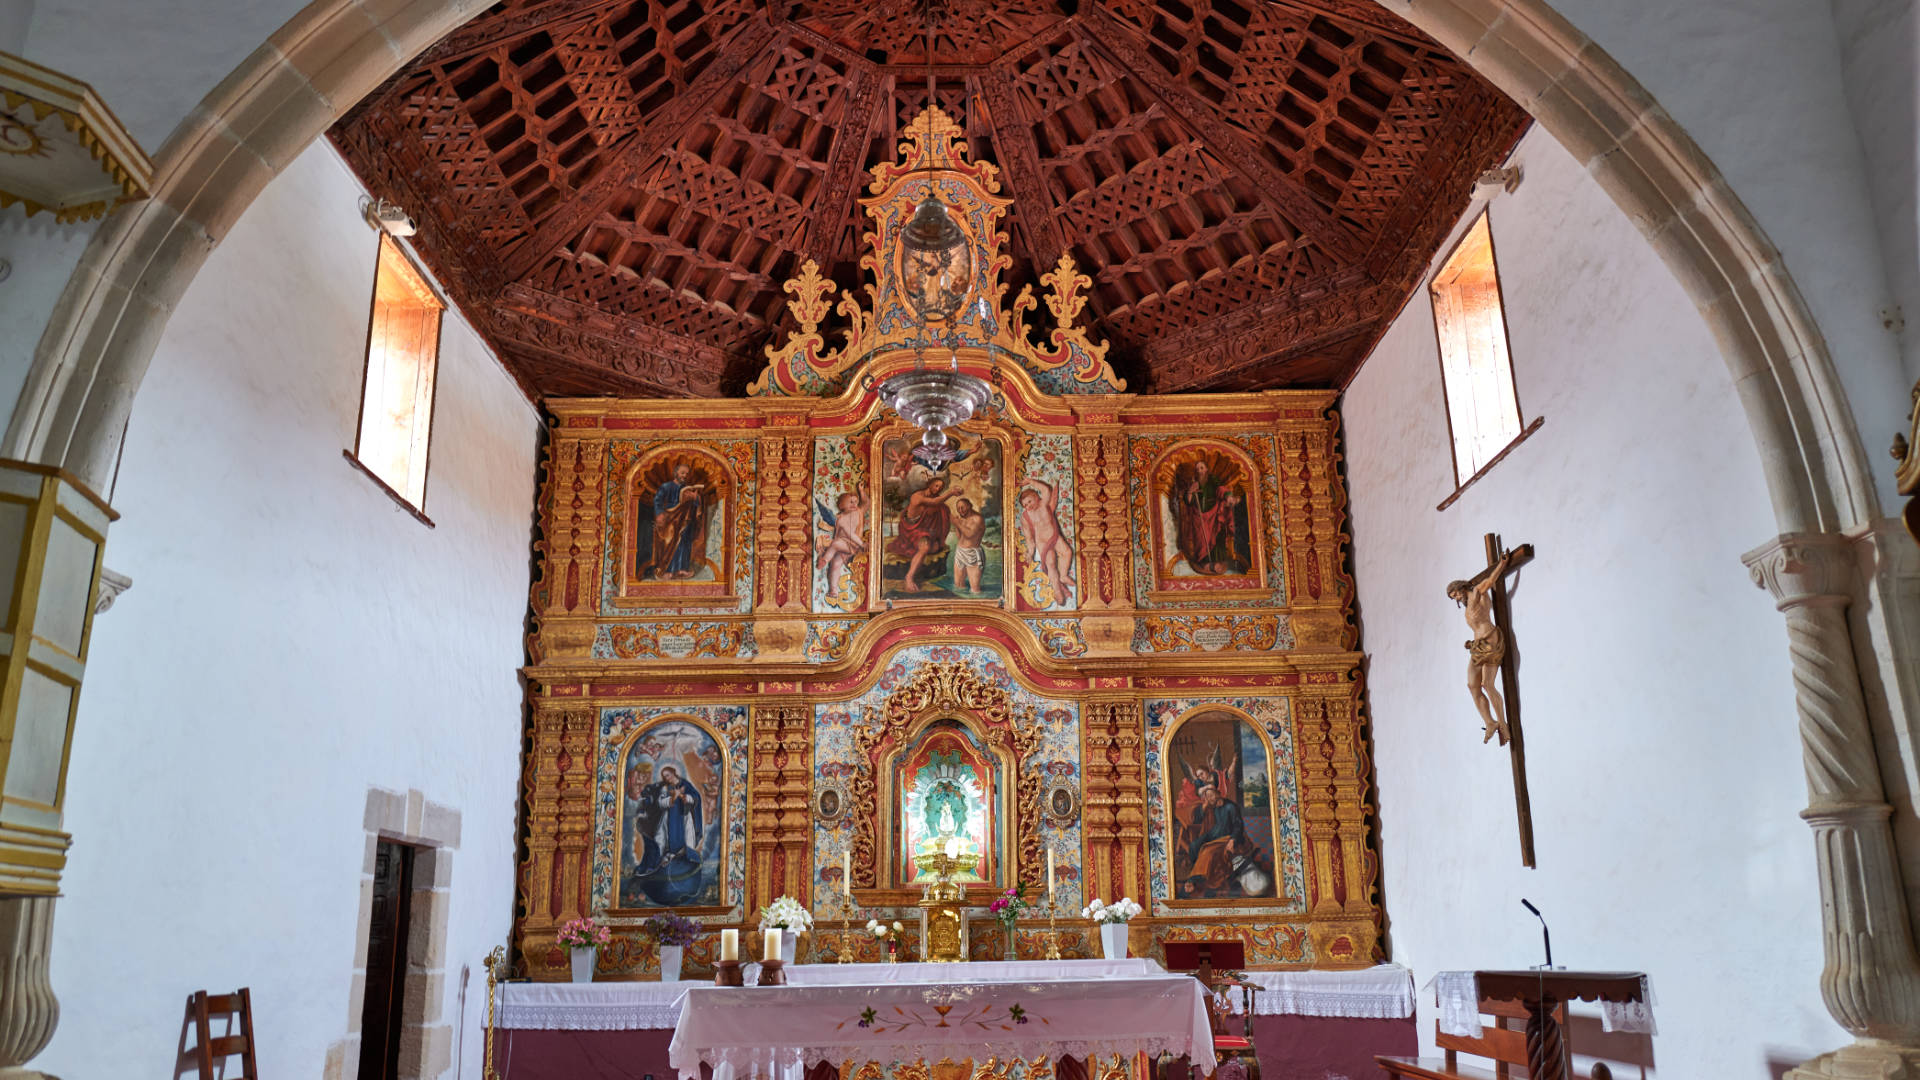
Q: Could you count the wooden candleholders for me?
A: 2